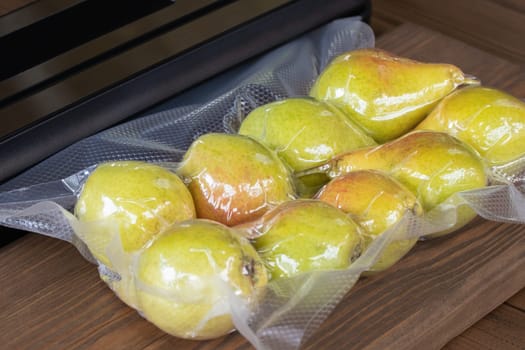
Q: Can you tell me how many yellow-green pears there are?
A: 9